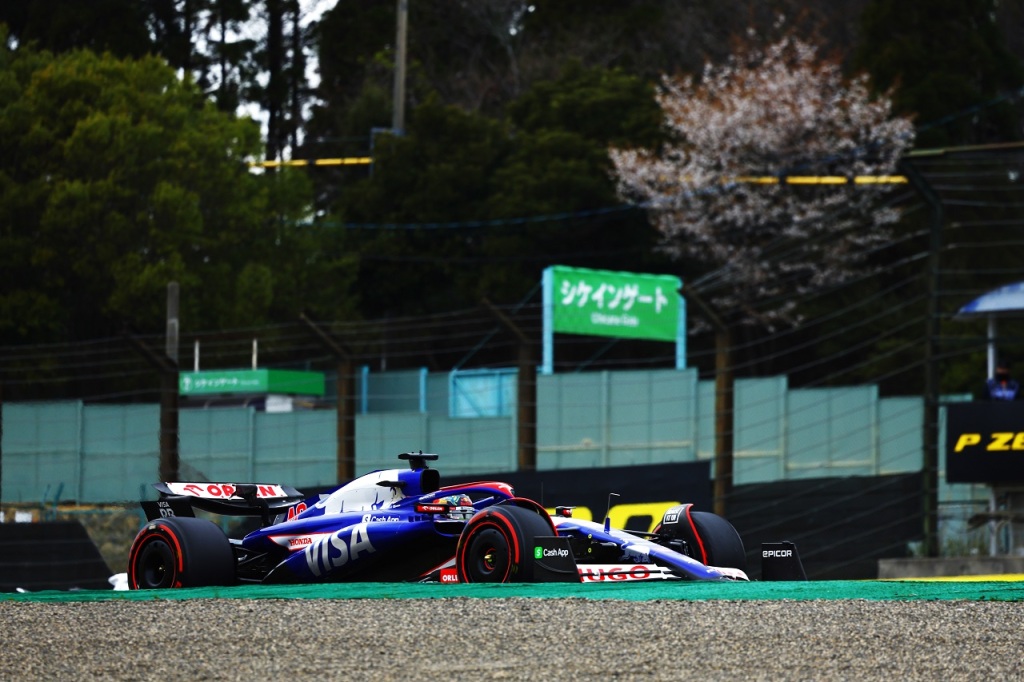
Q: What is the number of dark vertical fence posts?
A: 5